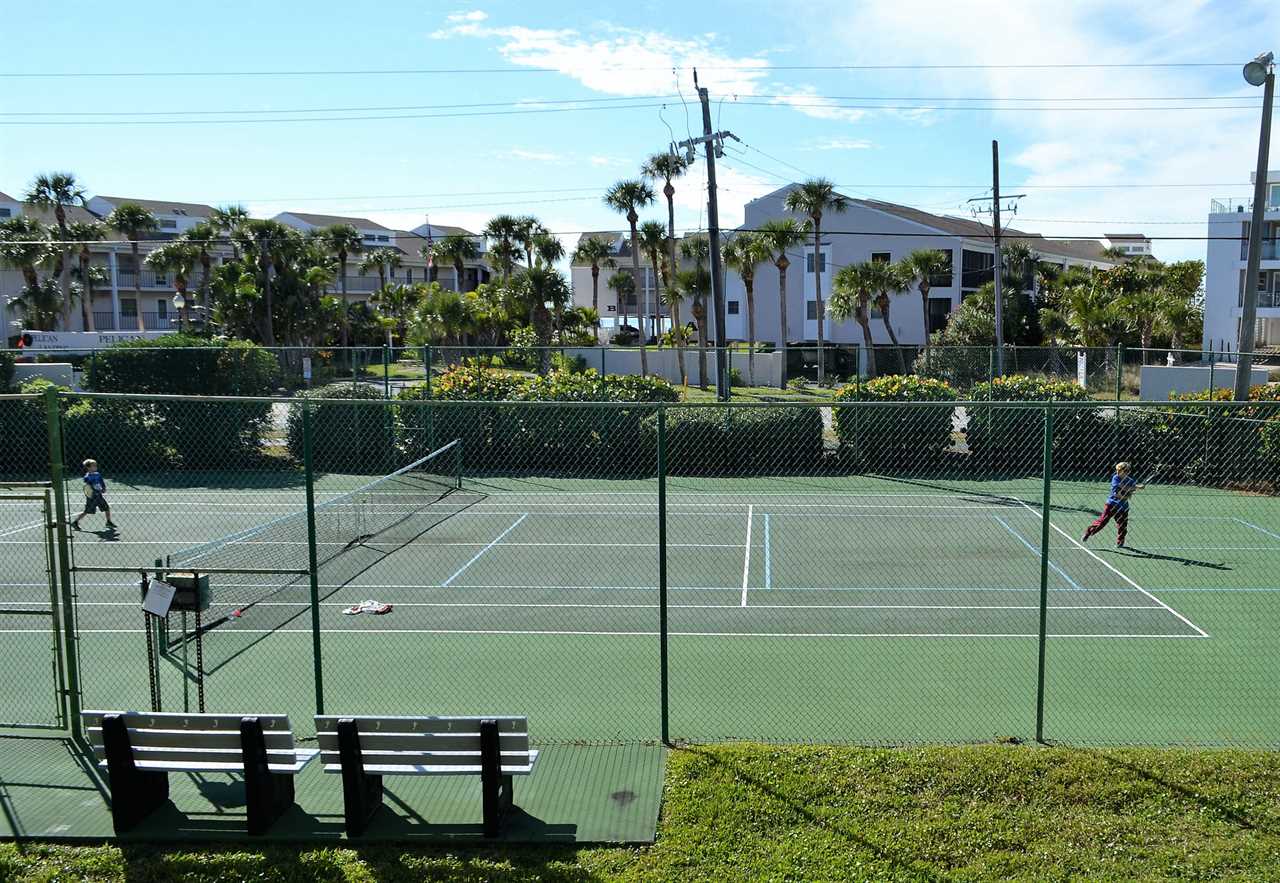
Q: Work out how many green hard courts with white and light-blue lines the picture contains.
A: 1